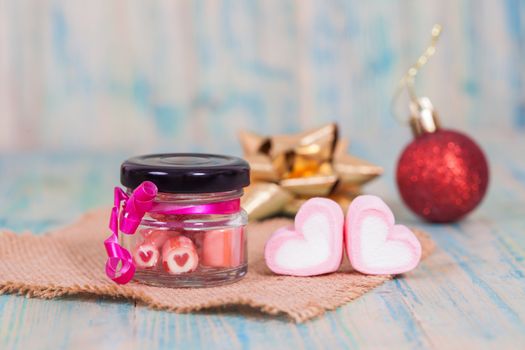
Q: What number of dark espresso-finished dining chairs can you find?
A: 0